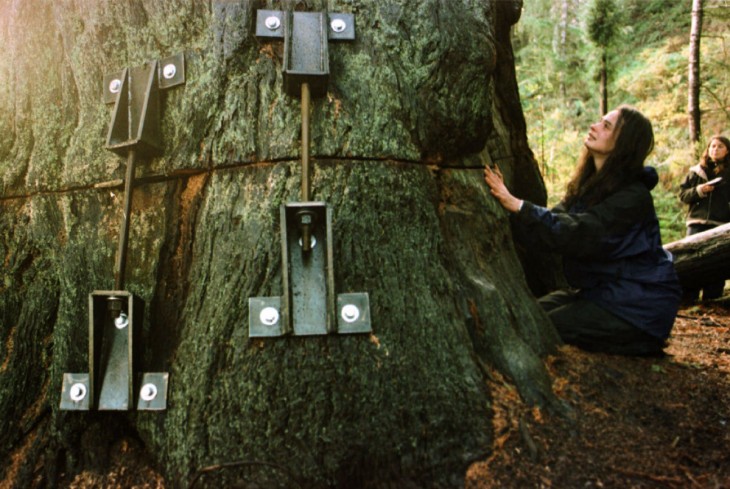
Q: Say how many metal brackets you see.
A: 4